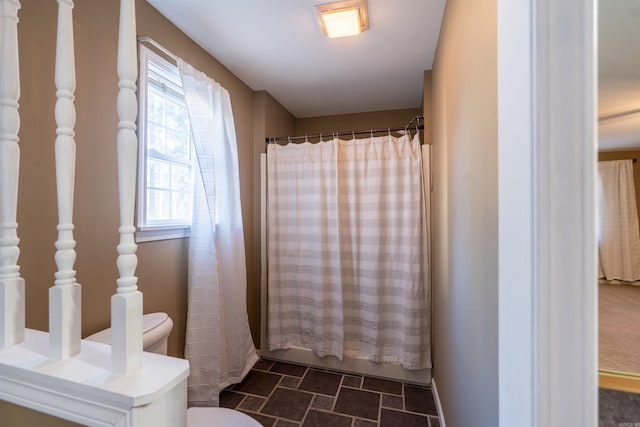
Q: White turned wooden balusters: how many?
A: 3